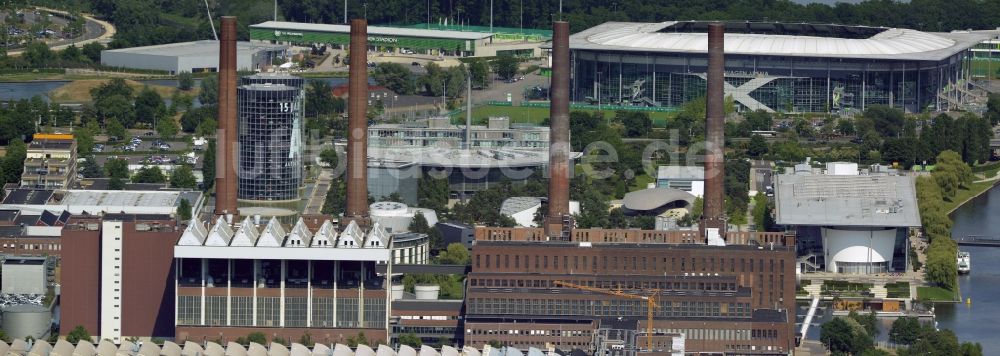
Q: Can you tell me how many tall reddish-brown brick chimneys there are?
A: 4